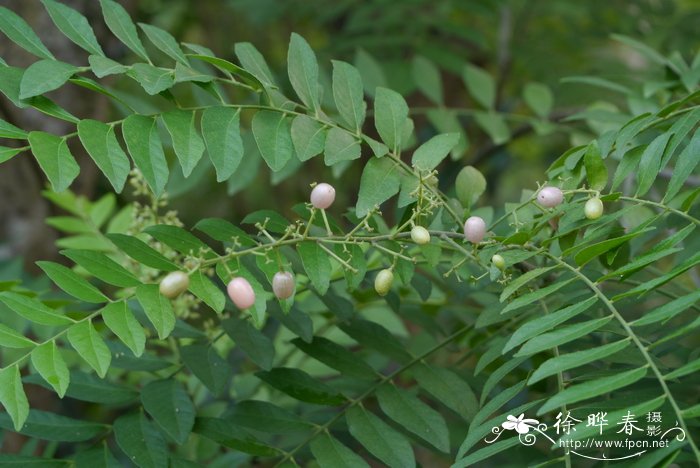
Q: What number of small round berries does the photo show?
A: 10